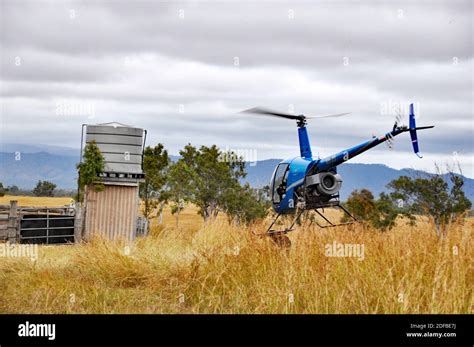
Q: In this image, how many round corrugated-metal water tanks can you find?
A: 1